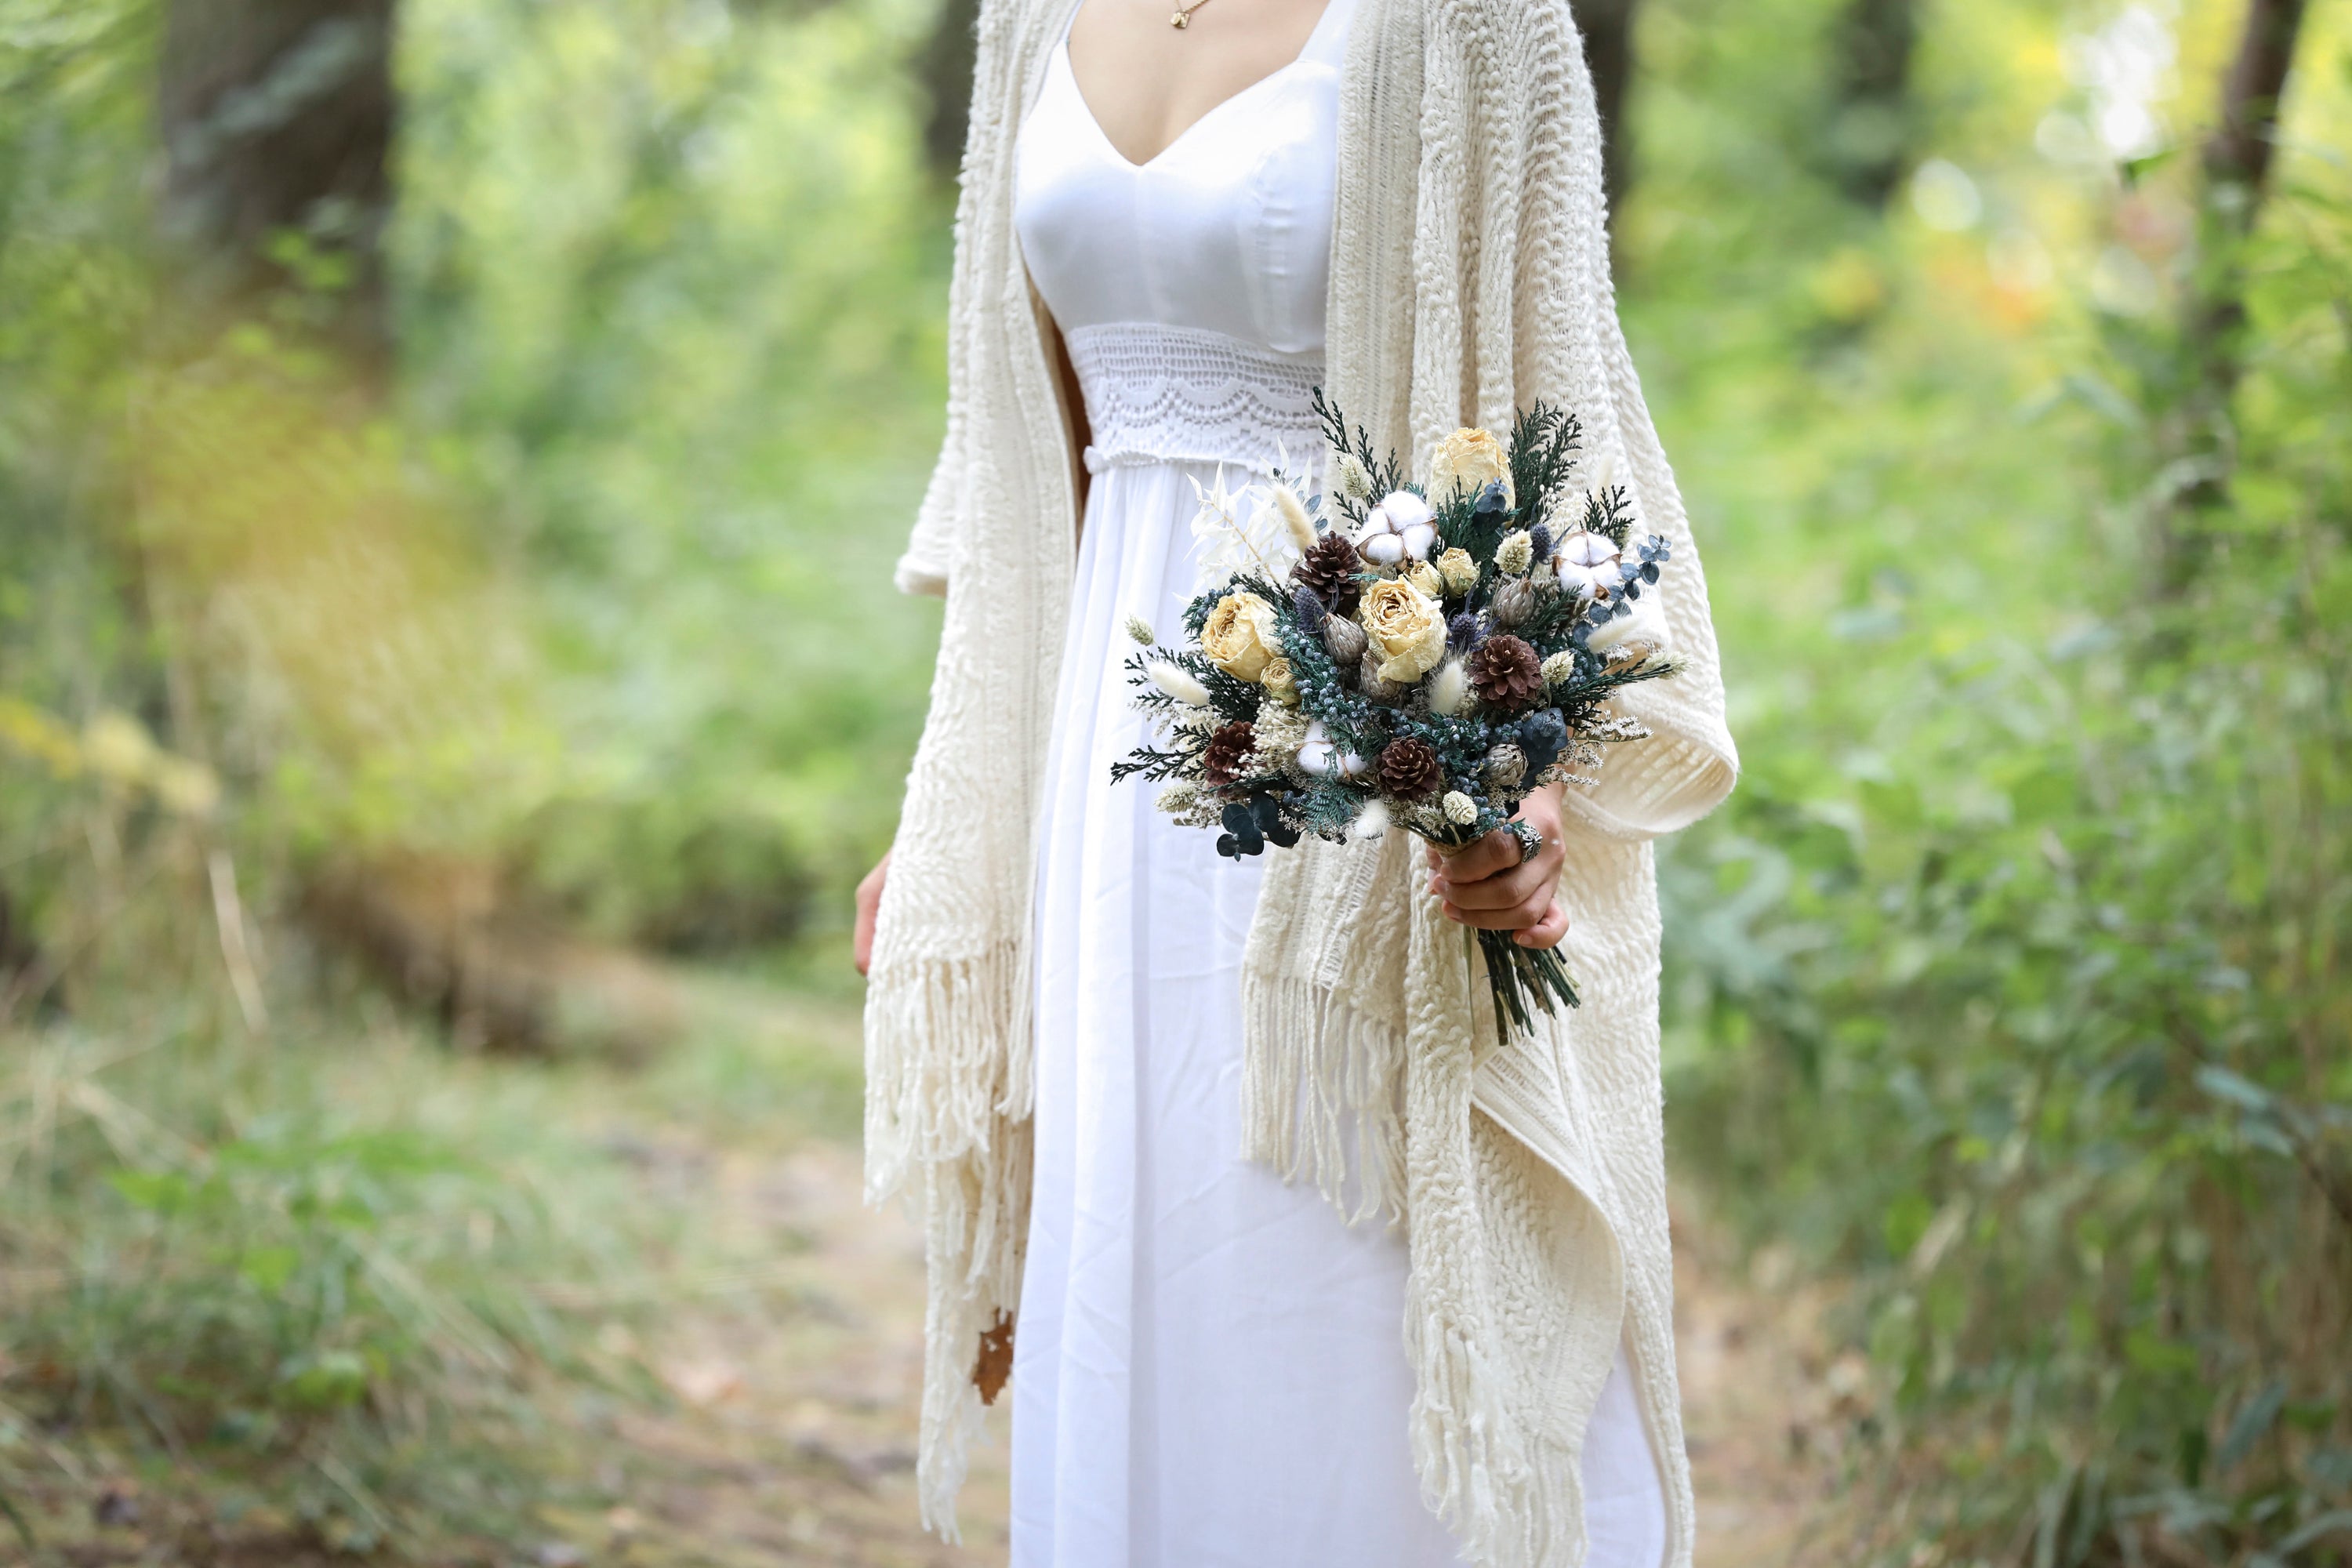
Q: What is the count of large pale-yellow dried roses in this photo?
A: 3